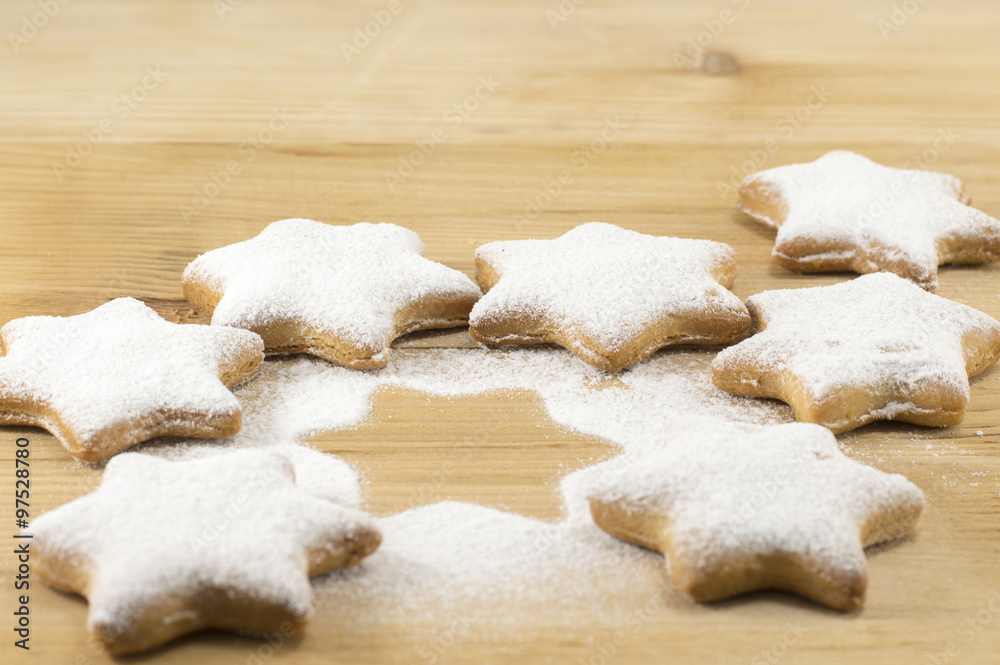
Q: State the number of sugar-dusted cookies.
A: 7